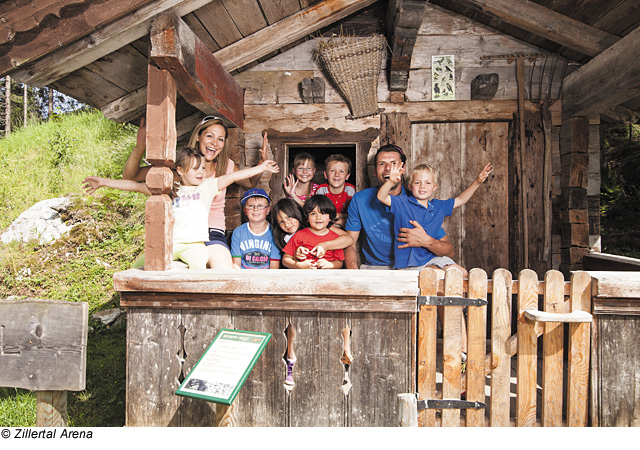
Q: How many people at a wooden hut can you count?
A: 9